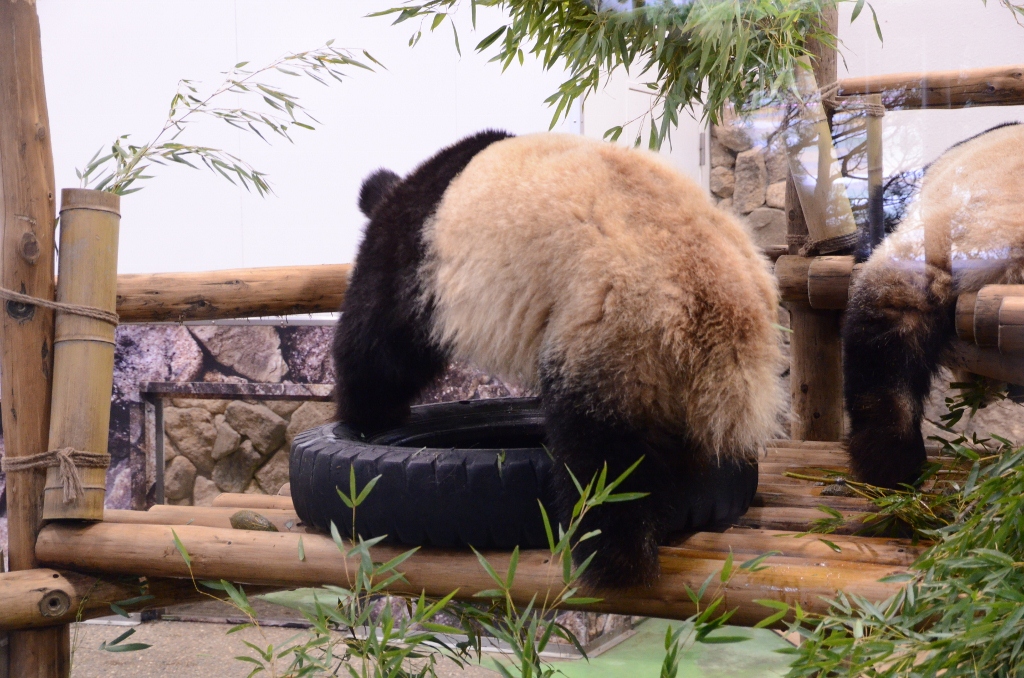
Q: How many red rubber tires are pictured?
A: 0